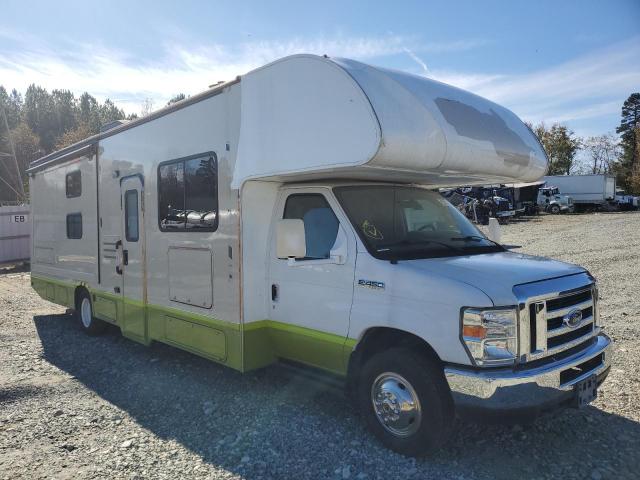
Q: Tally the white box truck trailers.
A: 1